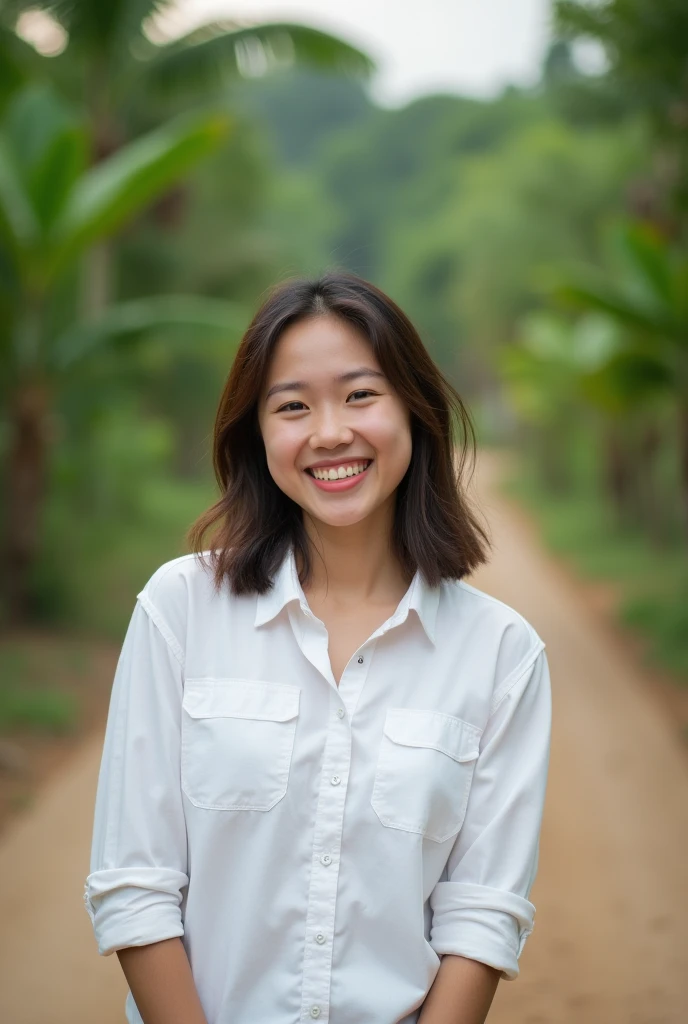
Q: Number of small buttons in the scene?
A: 6